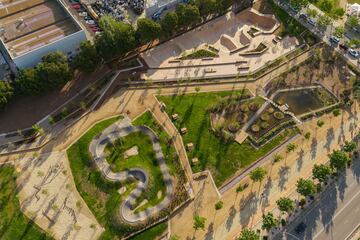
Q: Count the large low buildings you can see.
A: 1